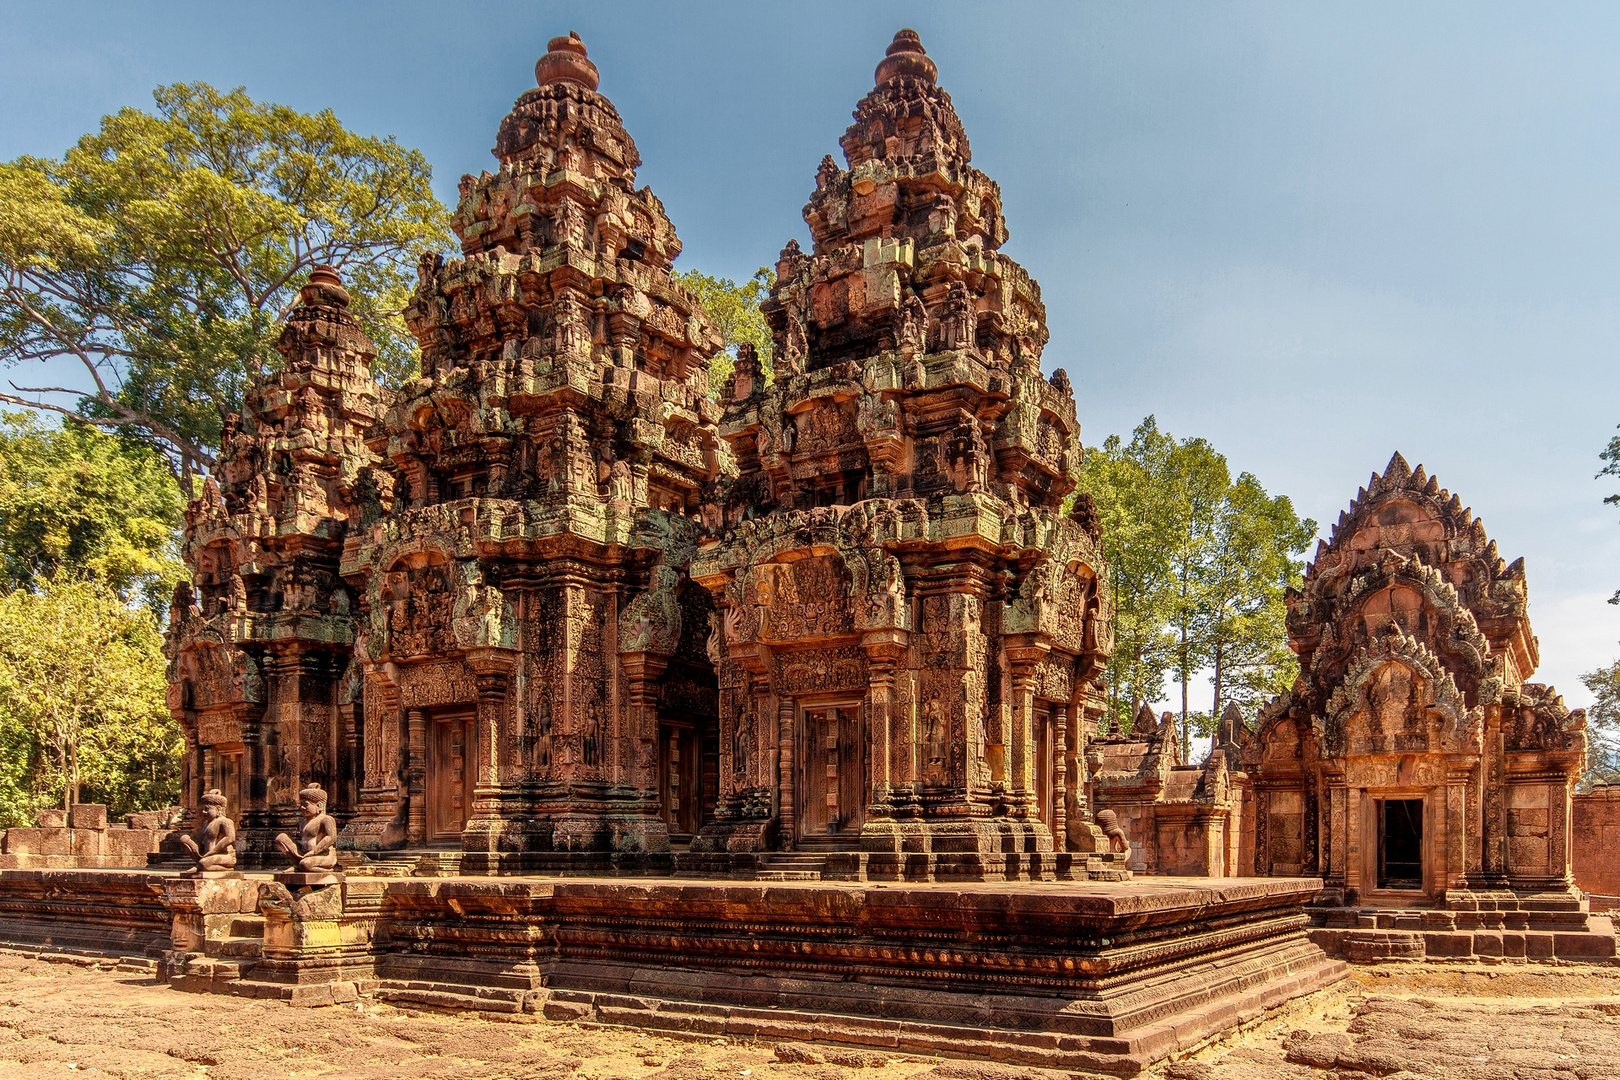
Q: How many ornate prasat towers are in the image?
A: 3